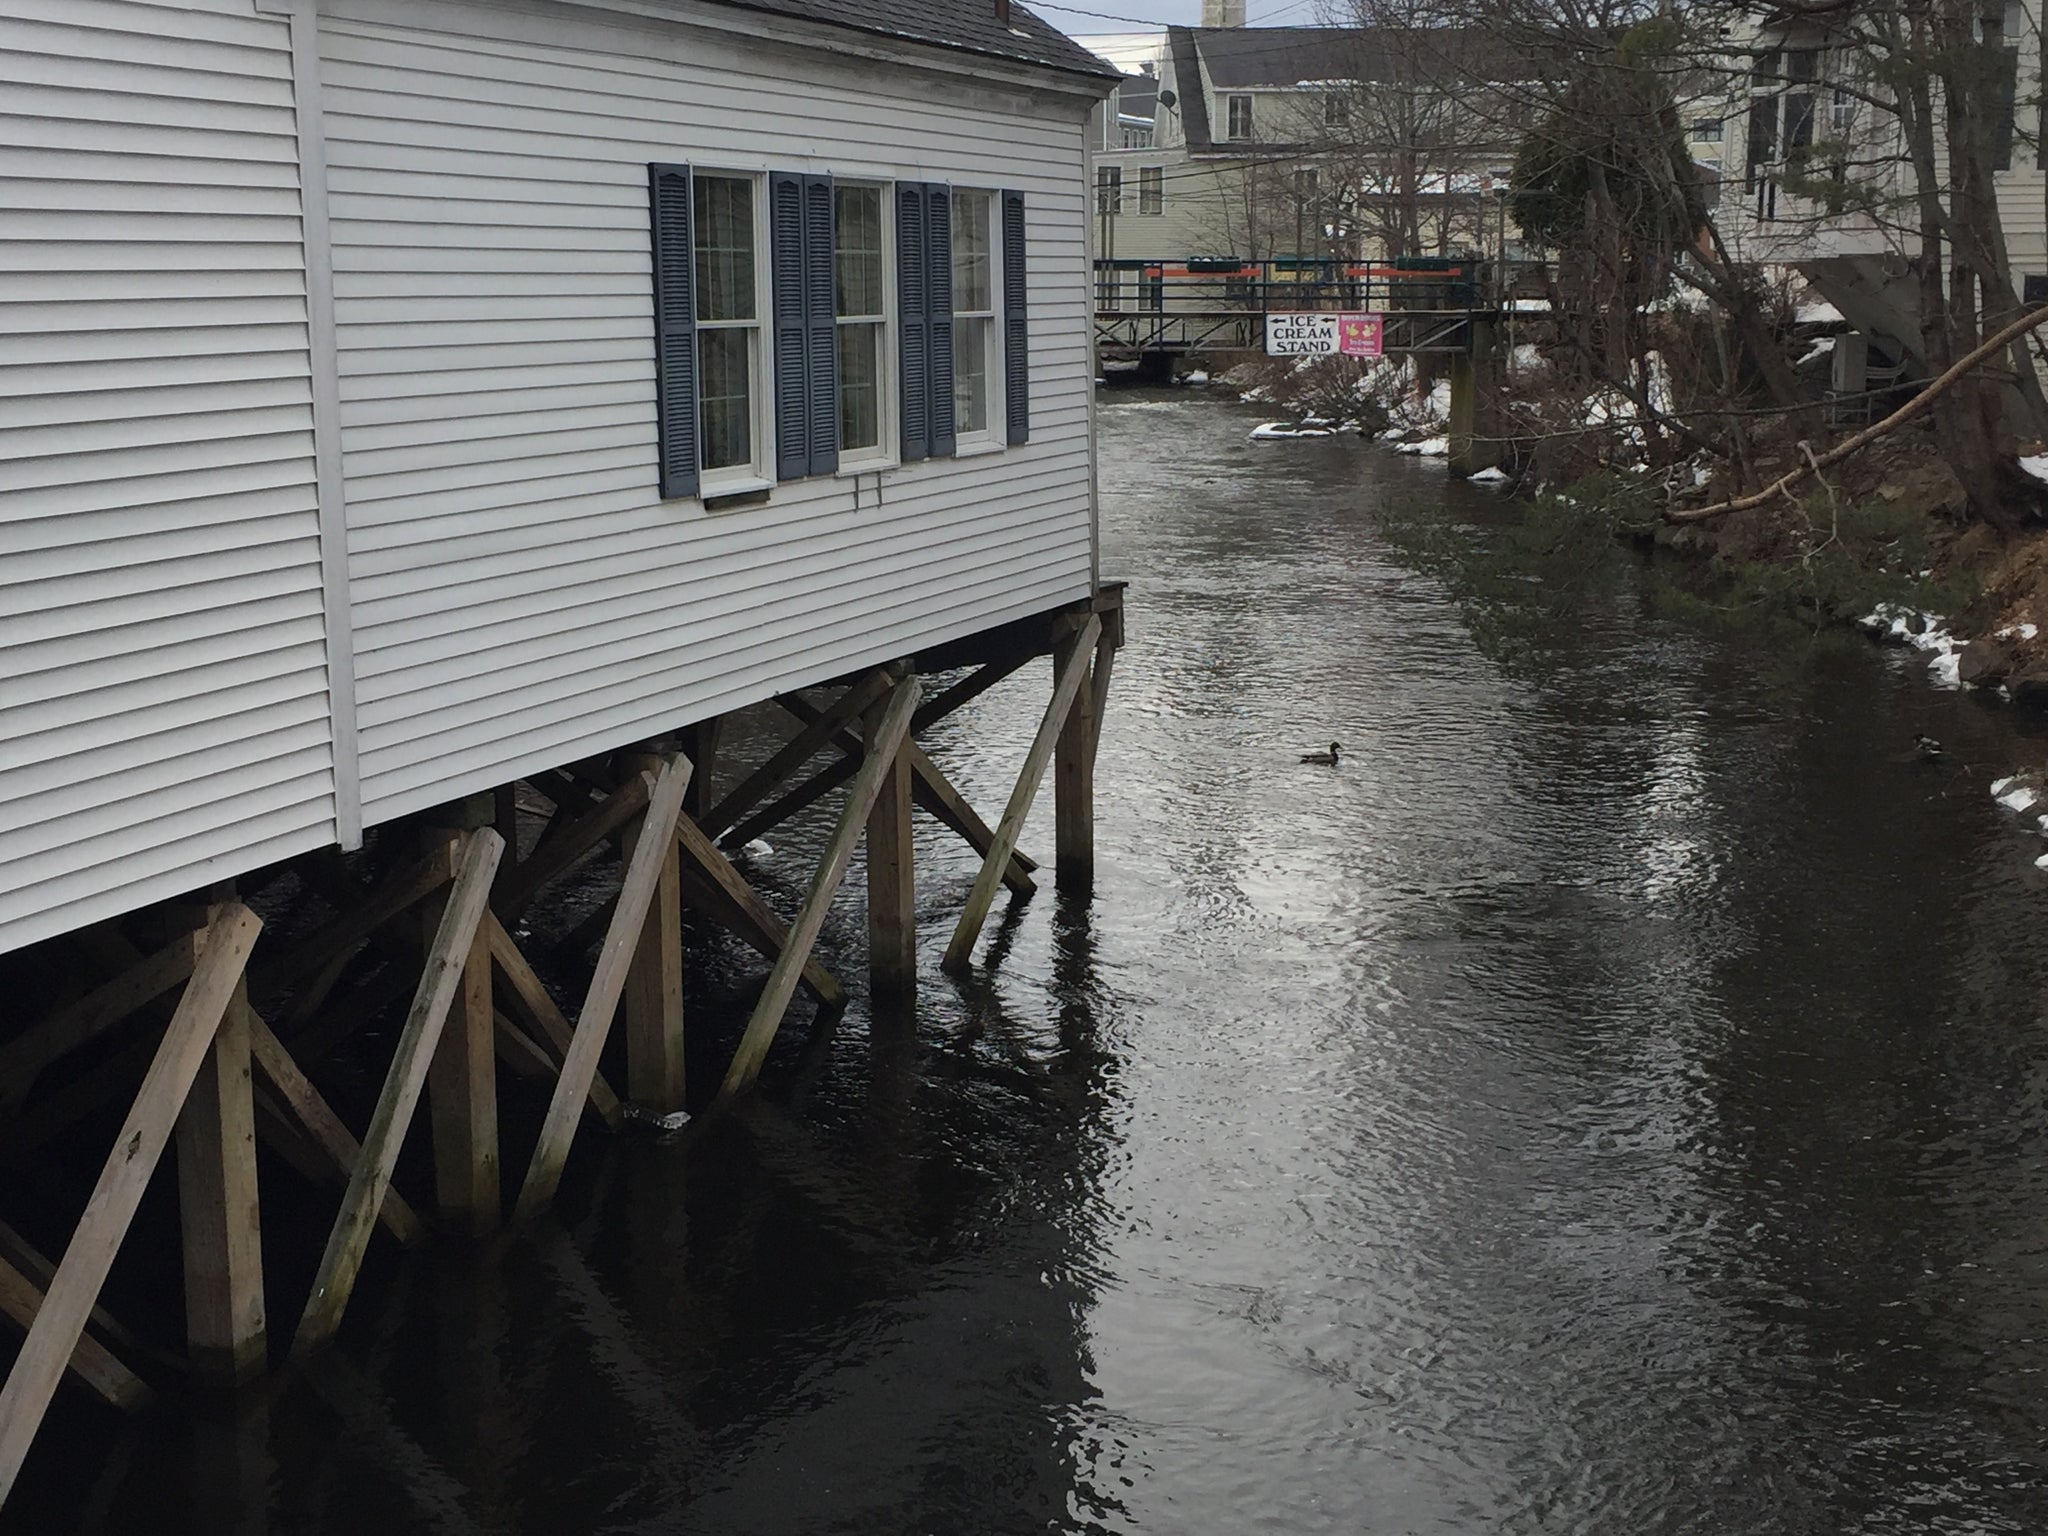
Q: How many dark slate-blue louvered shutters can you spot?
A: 6